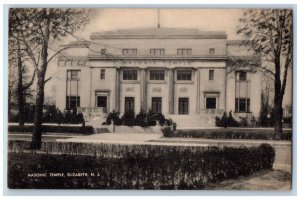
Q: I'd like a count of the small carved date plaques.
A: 3